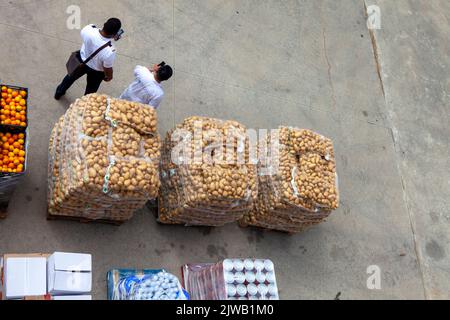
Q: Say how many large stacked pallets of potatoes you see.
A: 3